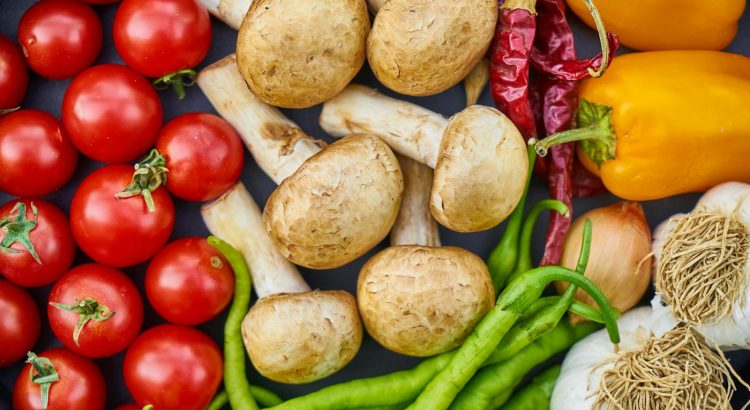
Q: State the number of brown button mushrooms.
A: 6